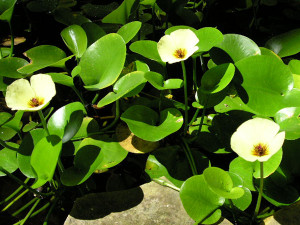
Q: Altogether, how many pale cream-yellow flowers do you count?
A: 3